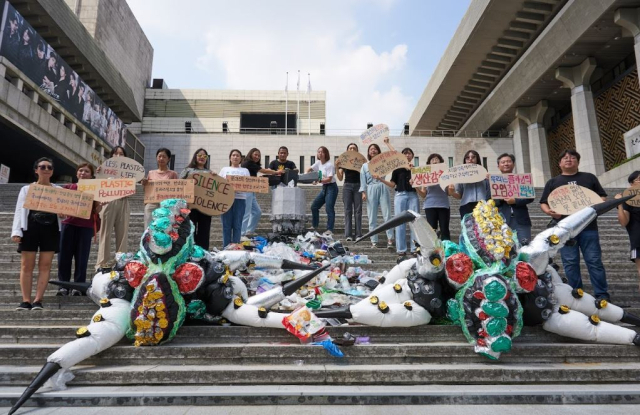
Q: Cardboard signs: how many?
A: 14